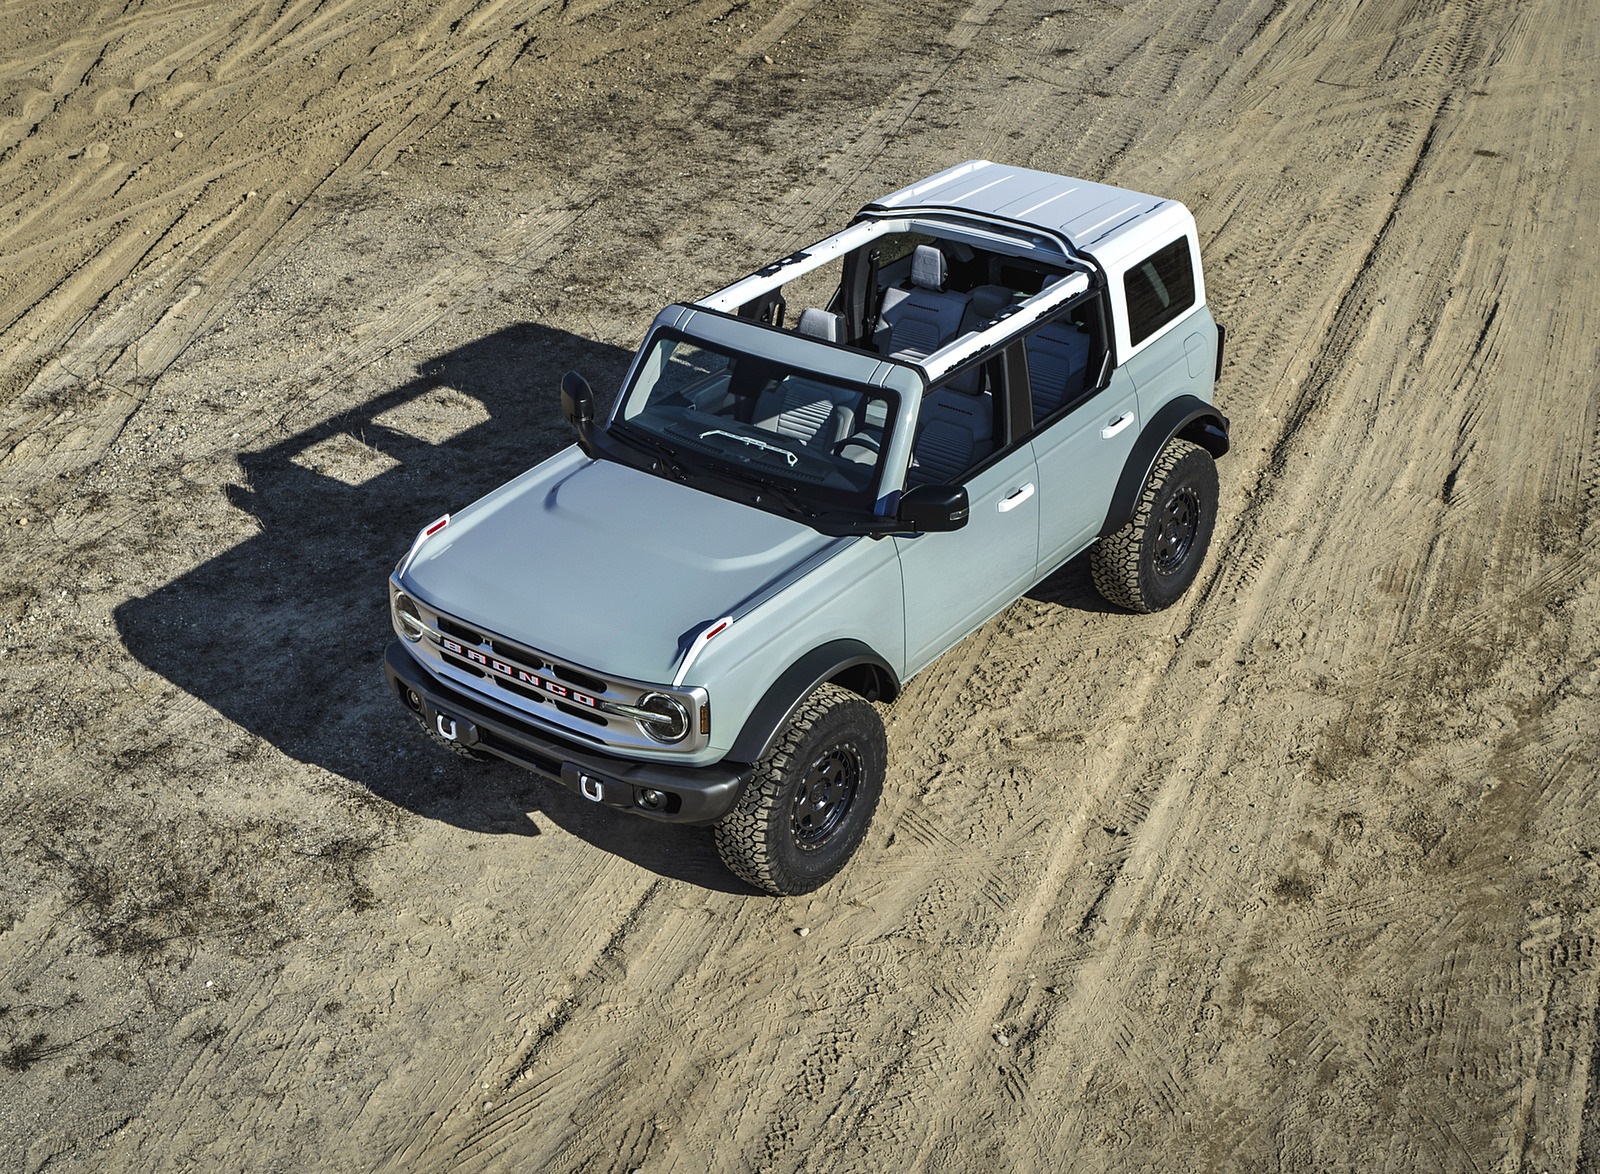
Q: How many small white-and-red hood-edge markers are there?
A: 2